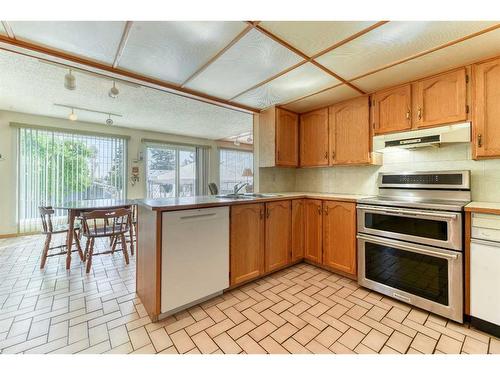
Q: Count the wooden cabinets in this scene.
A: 11